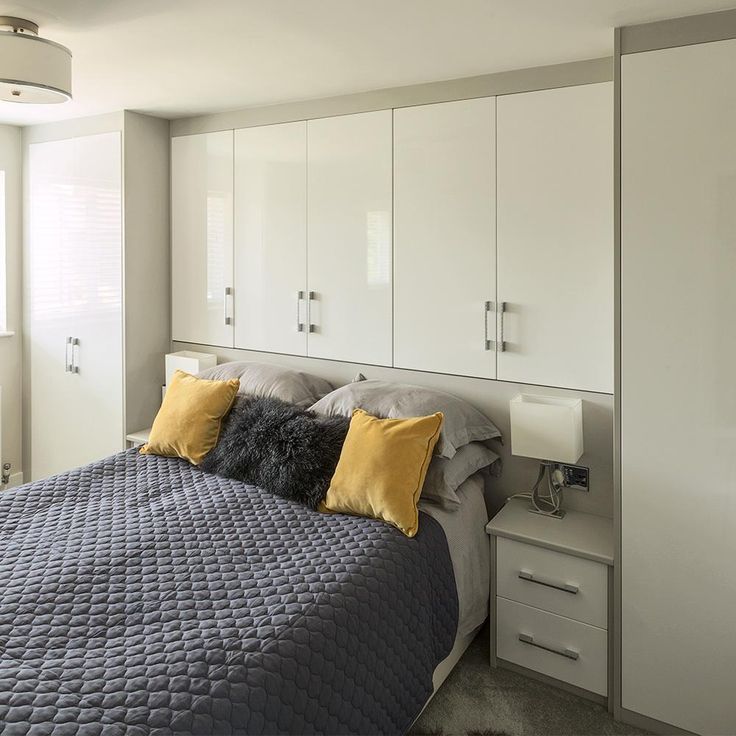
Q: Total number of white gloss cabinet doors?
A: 8